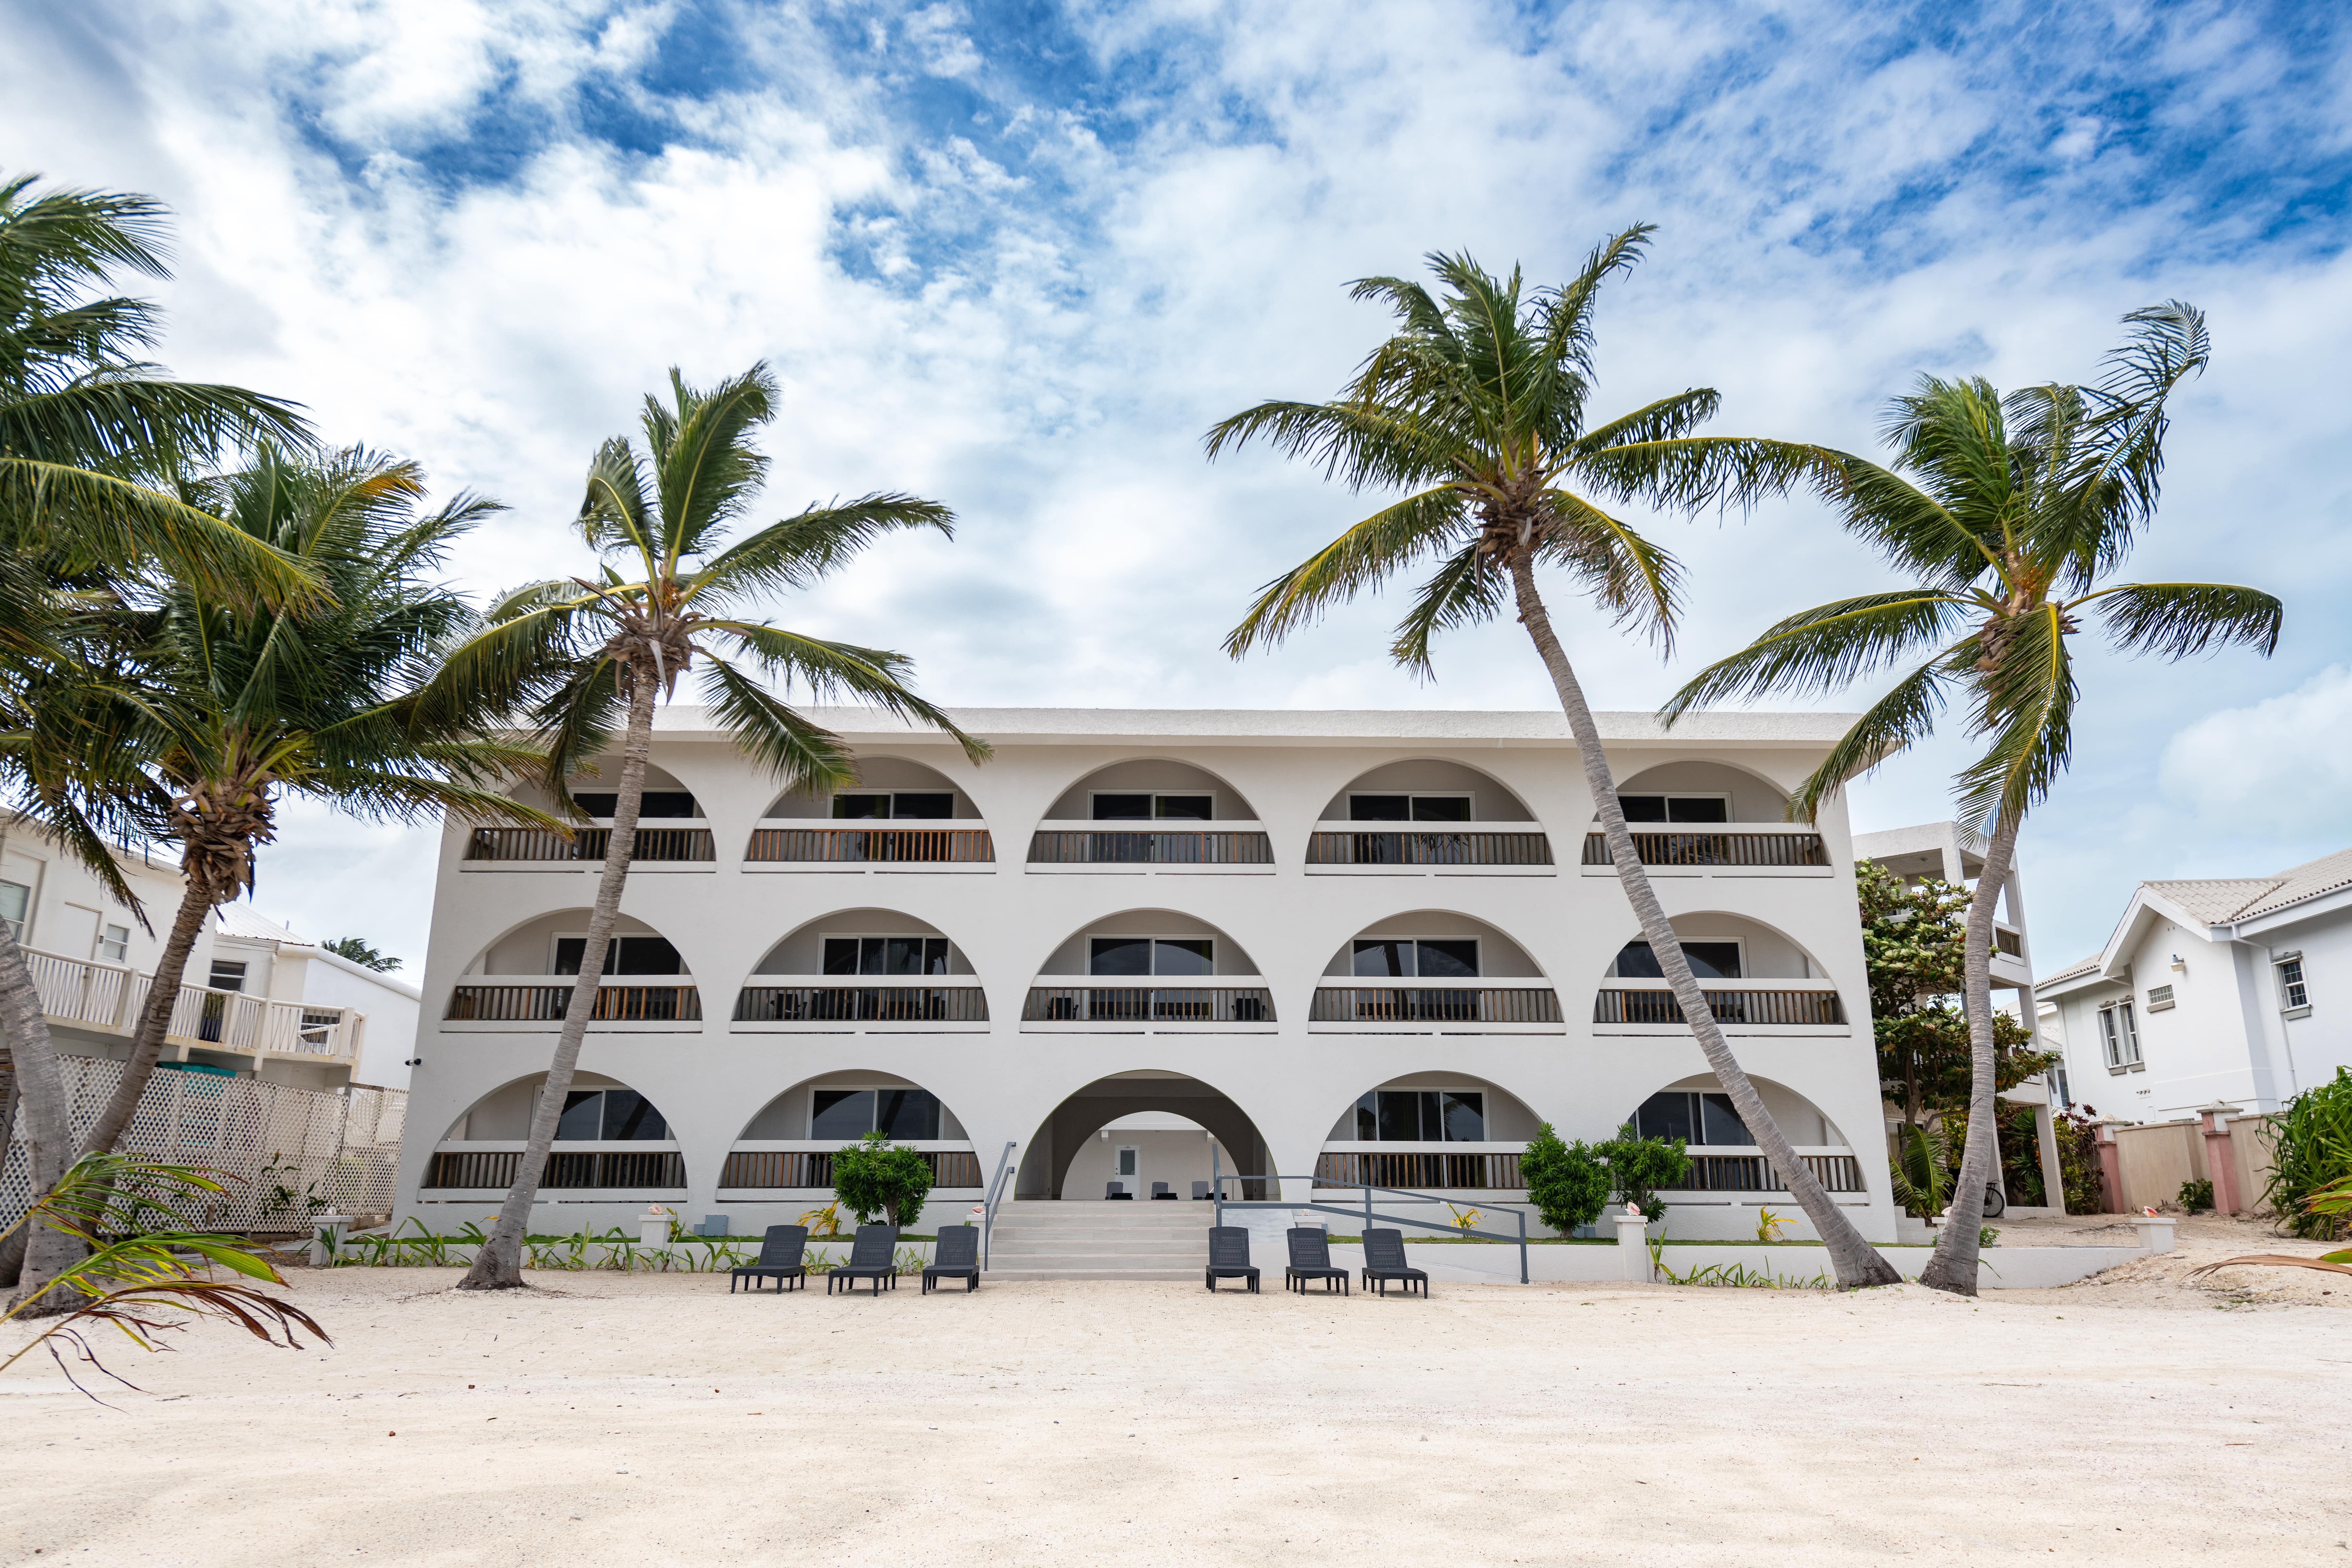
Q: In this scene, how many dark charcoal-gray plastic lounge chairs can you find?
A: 6